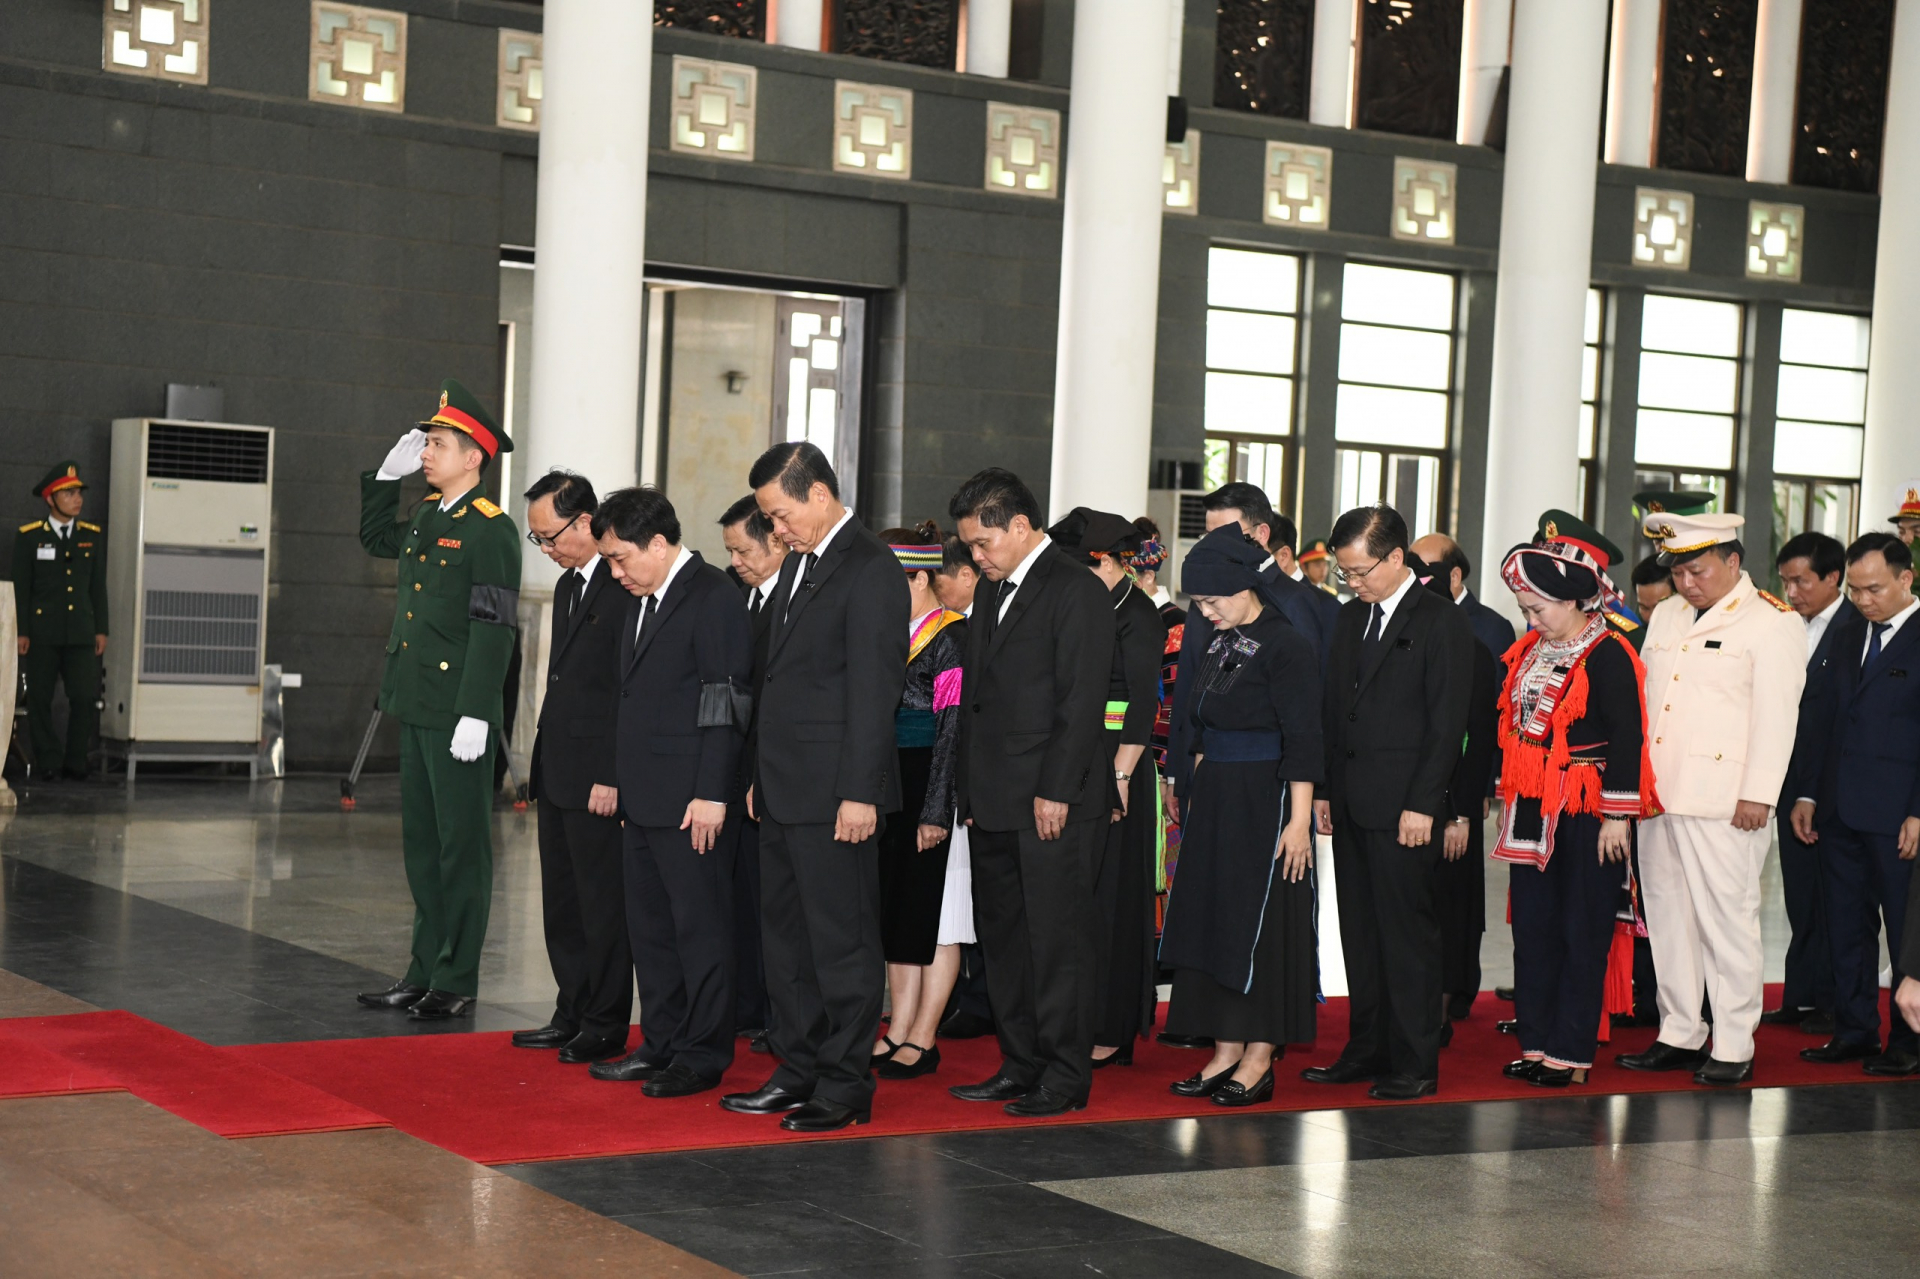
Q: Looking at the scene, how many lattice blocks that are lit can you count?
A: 11